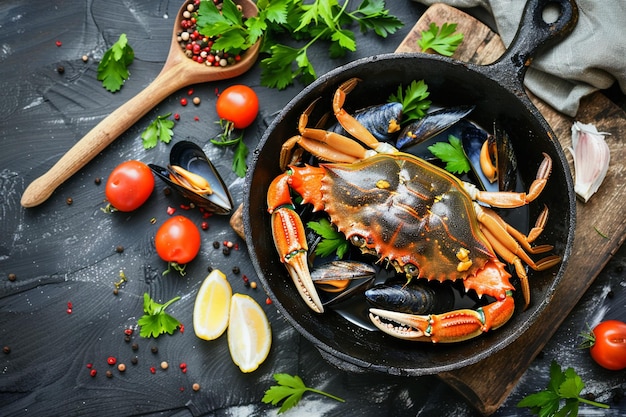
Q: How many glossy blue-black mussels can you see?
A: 6